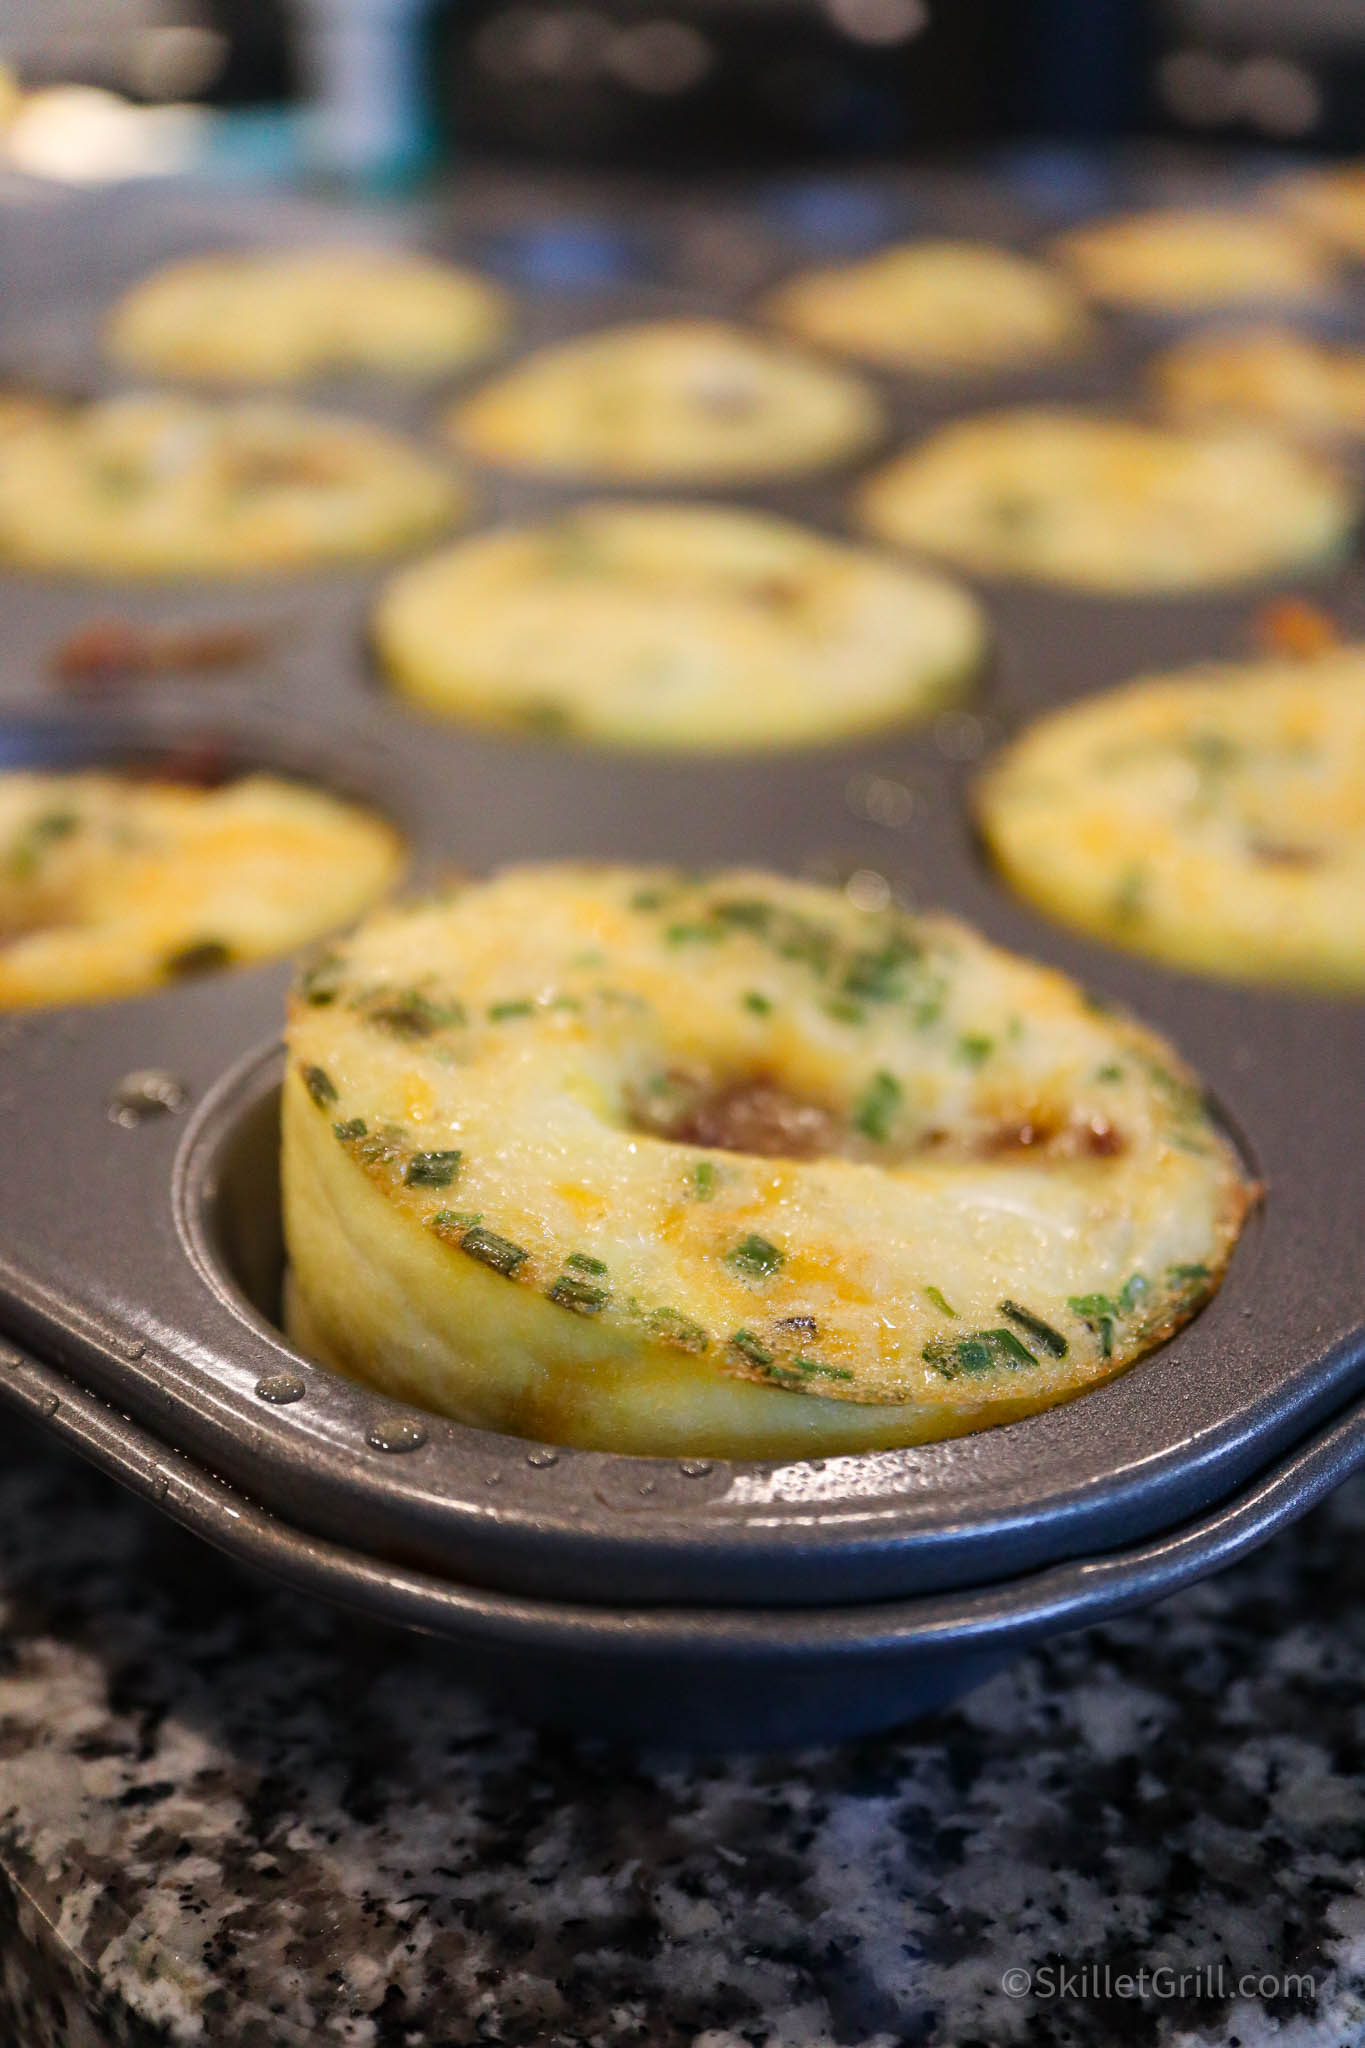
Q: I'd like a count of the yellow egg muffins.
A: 12